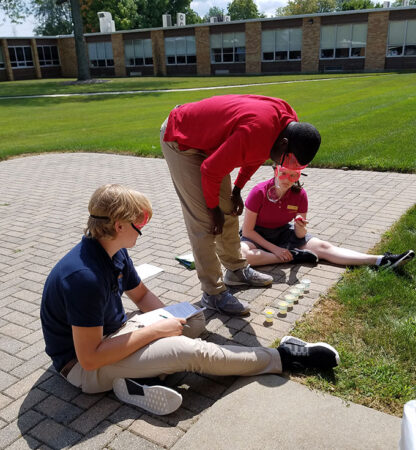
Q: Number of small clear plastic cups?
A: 6